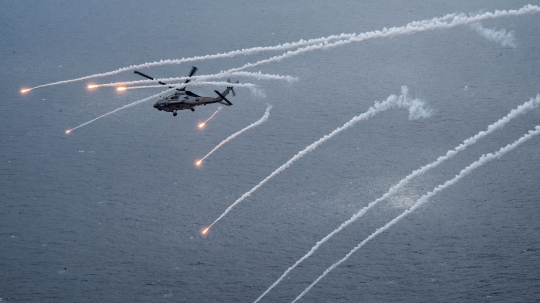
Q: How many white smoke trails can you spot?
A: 9